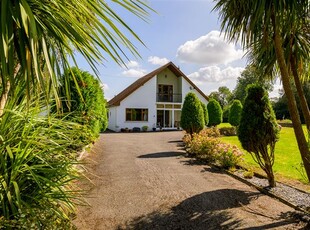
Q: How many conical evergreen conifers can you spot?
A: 5